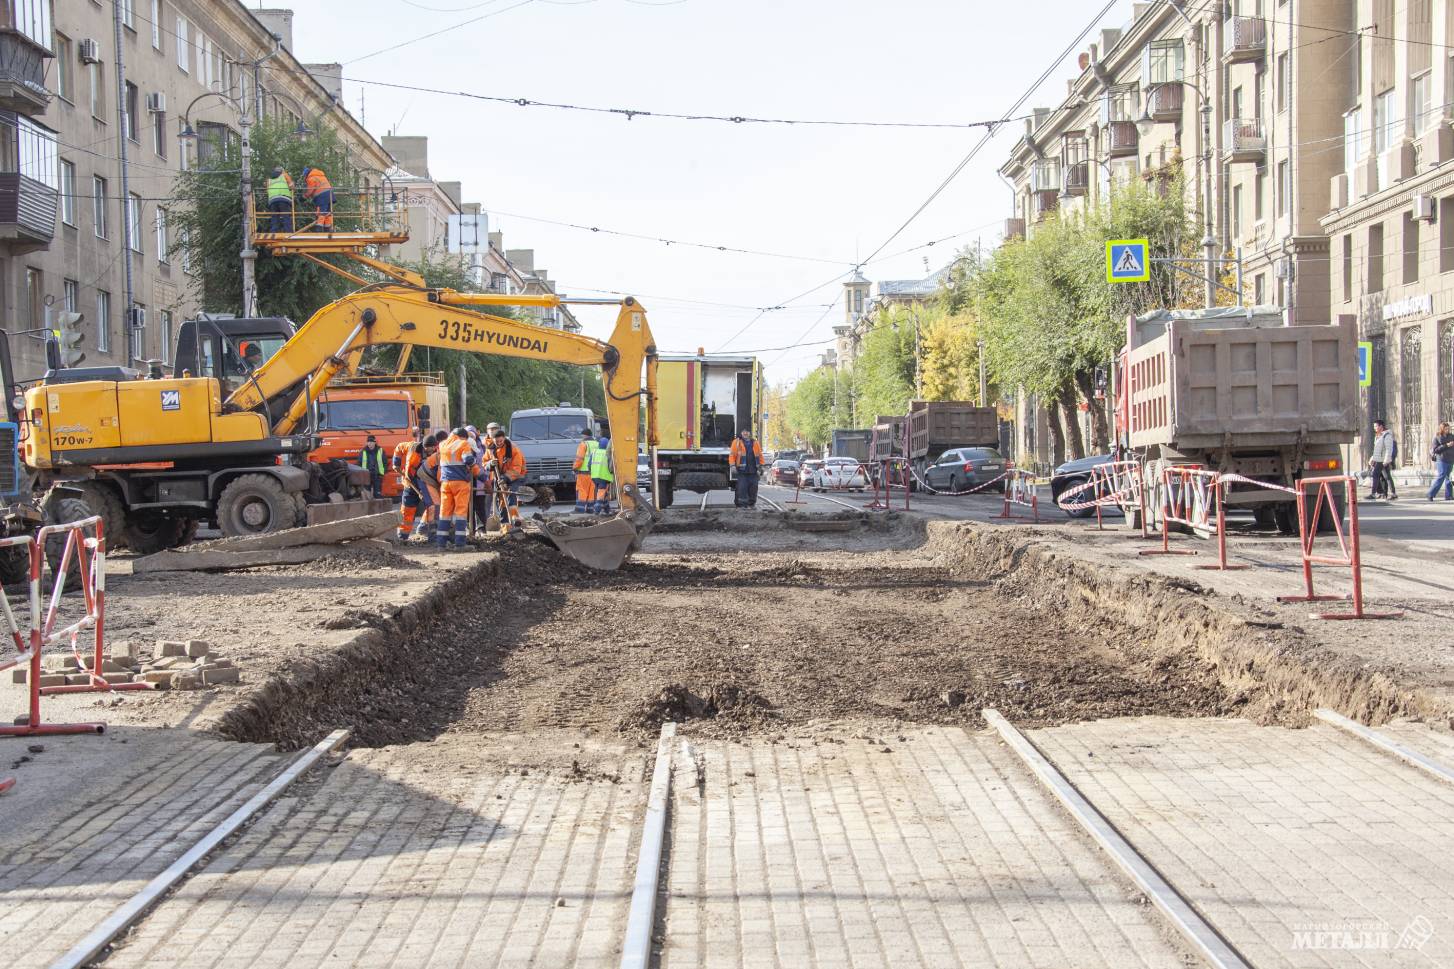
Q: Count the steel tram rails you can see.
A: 4